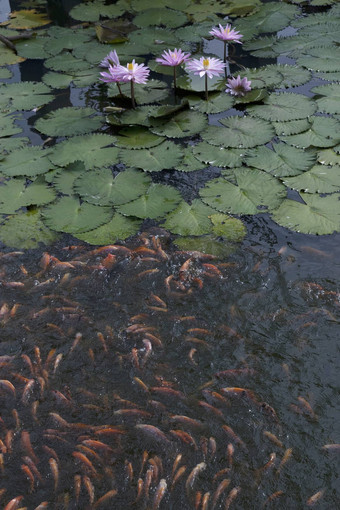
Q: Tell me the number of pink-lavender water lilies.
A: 7